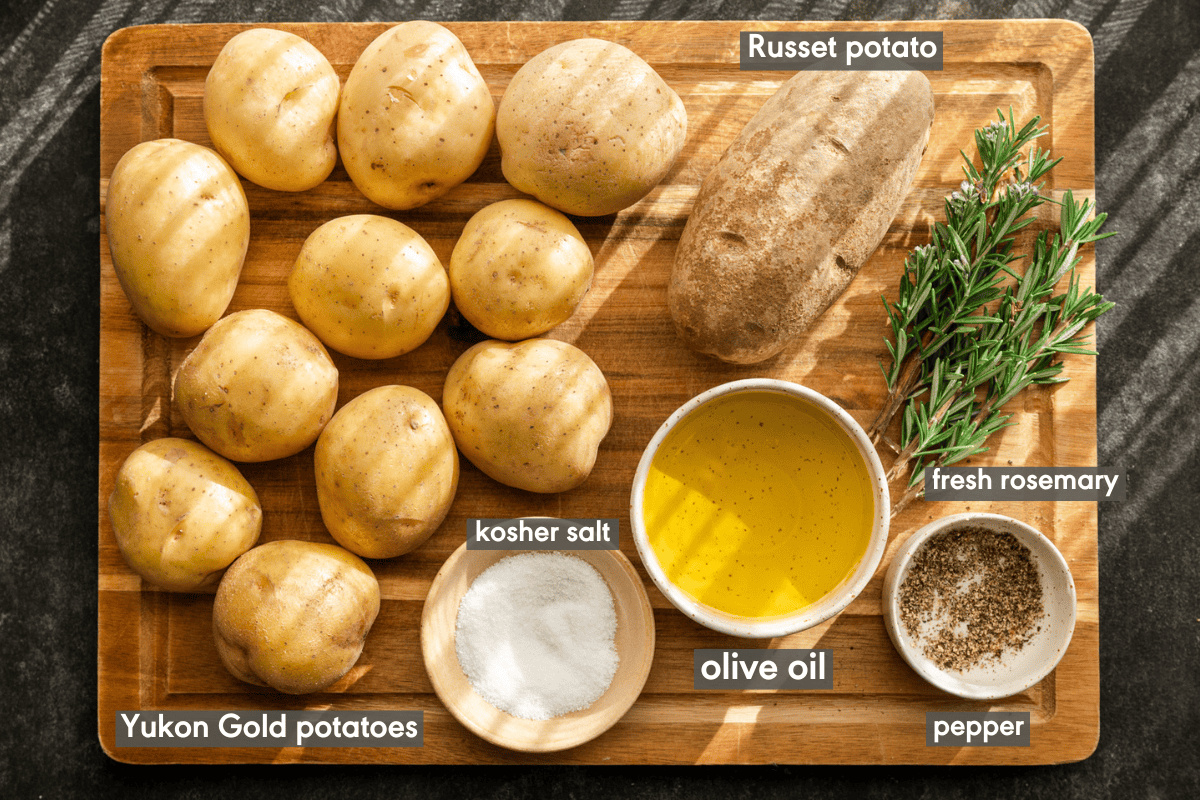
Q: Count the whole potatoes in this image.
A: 12